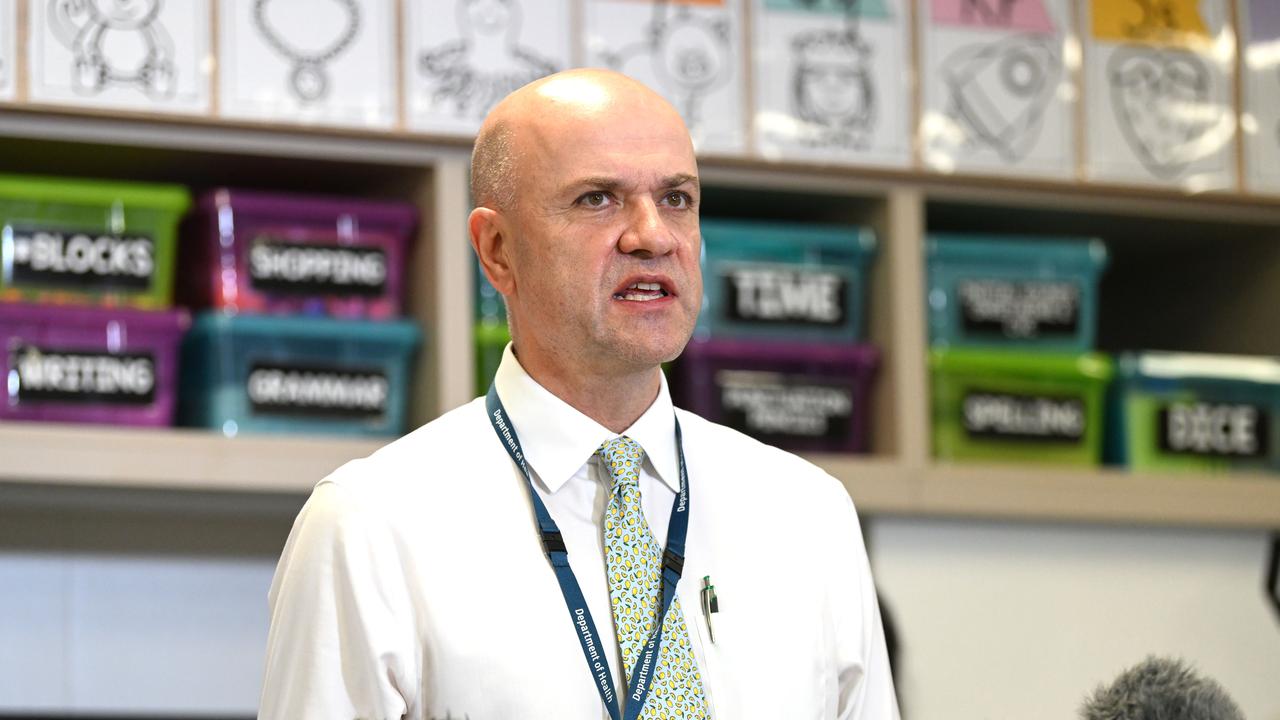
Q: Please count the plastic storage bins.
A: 11